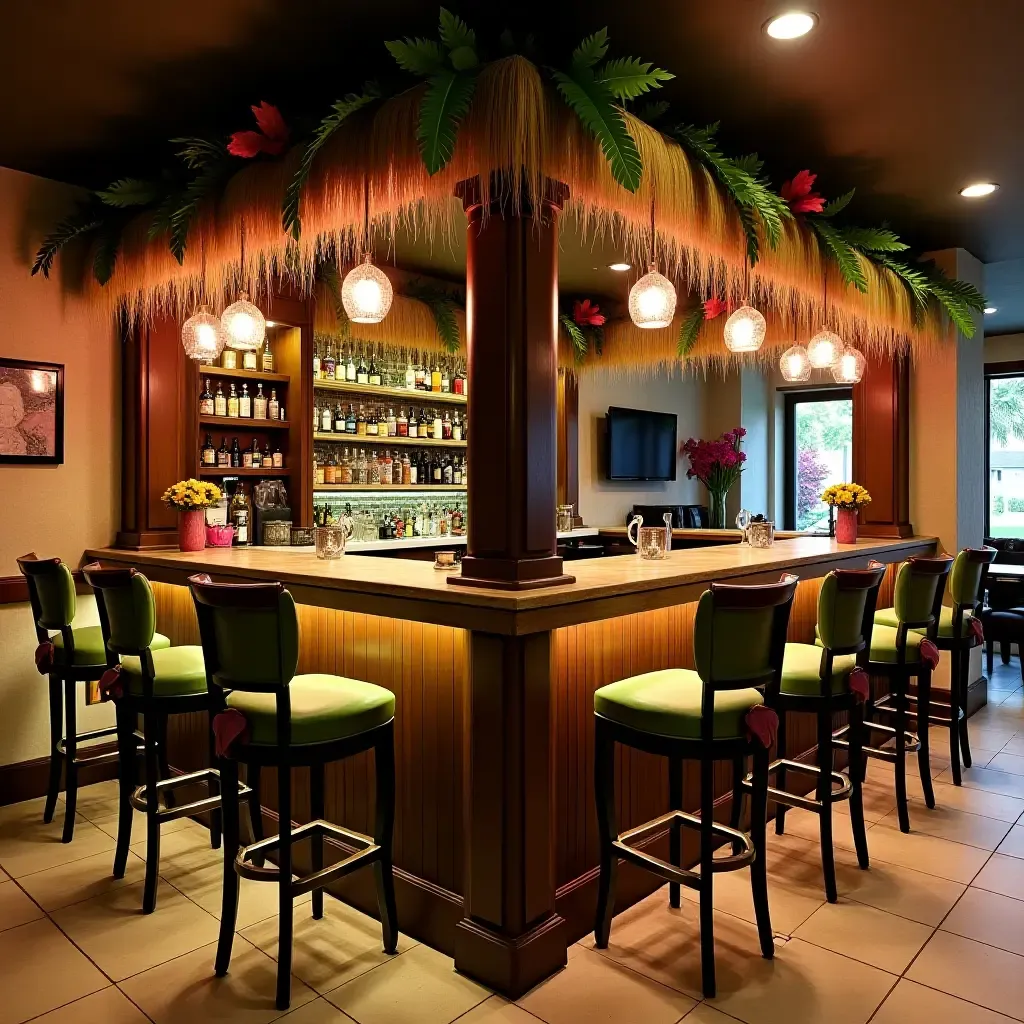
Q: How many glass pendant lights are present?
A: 8